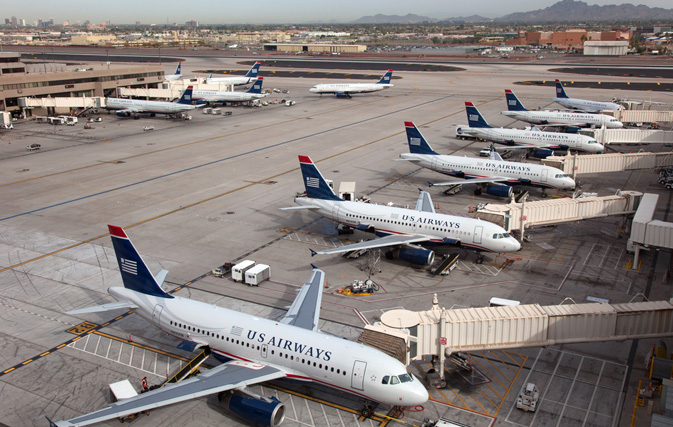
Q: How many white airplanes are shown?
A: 11